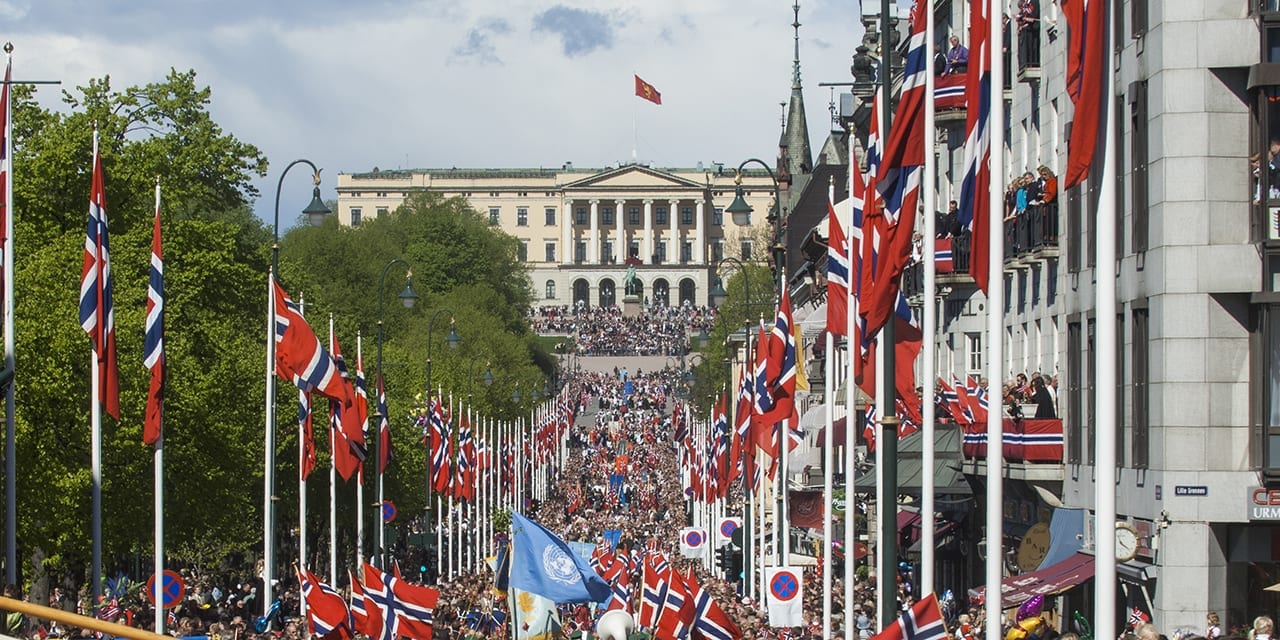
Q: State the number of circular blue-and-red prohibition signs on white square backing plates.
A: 3